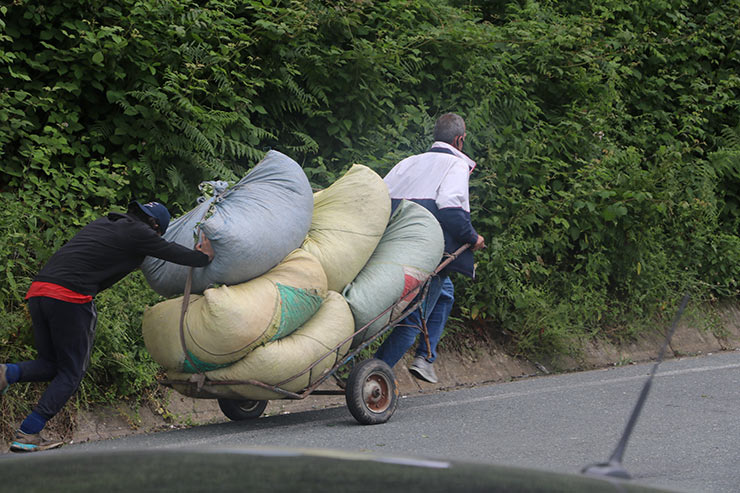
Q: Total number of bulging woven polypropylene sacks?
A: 5